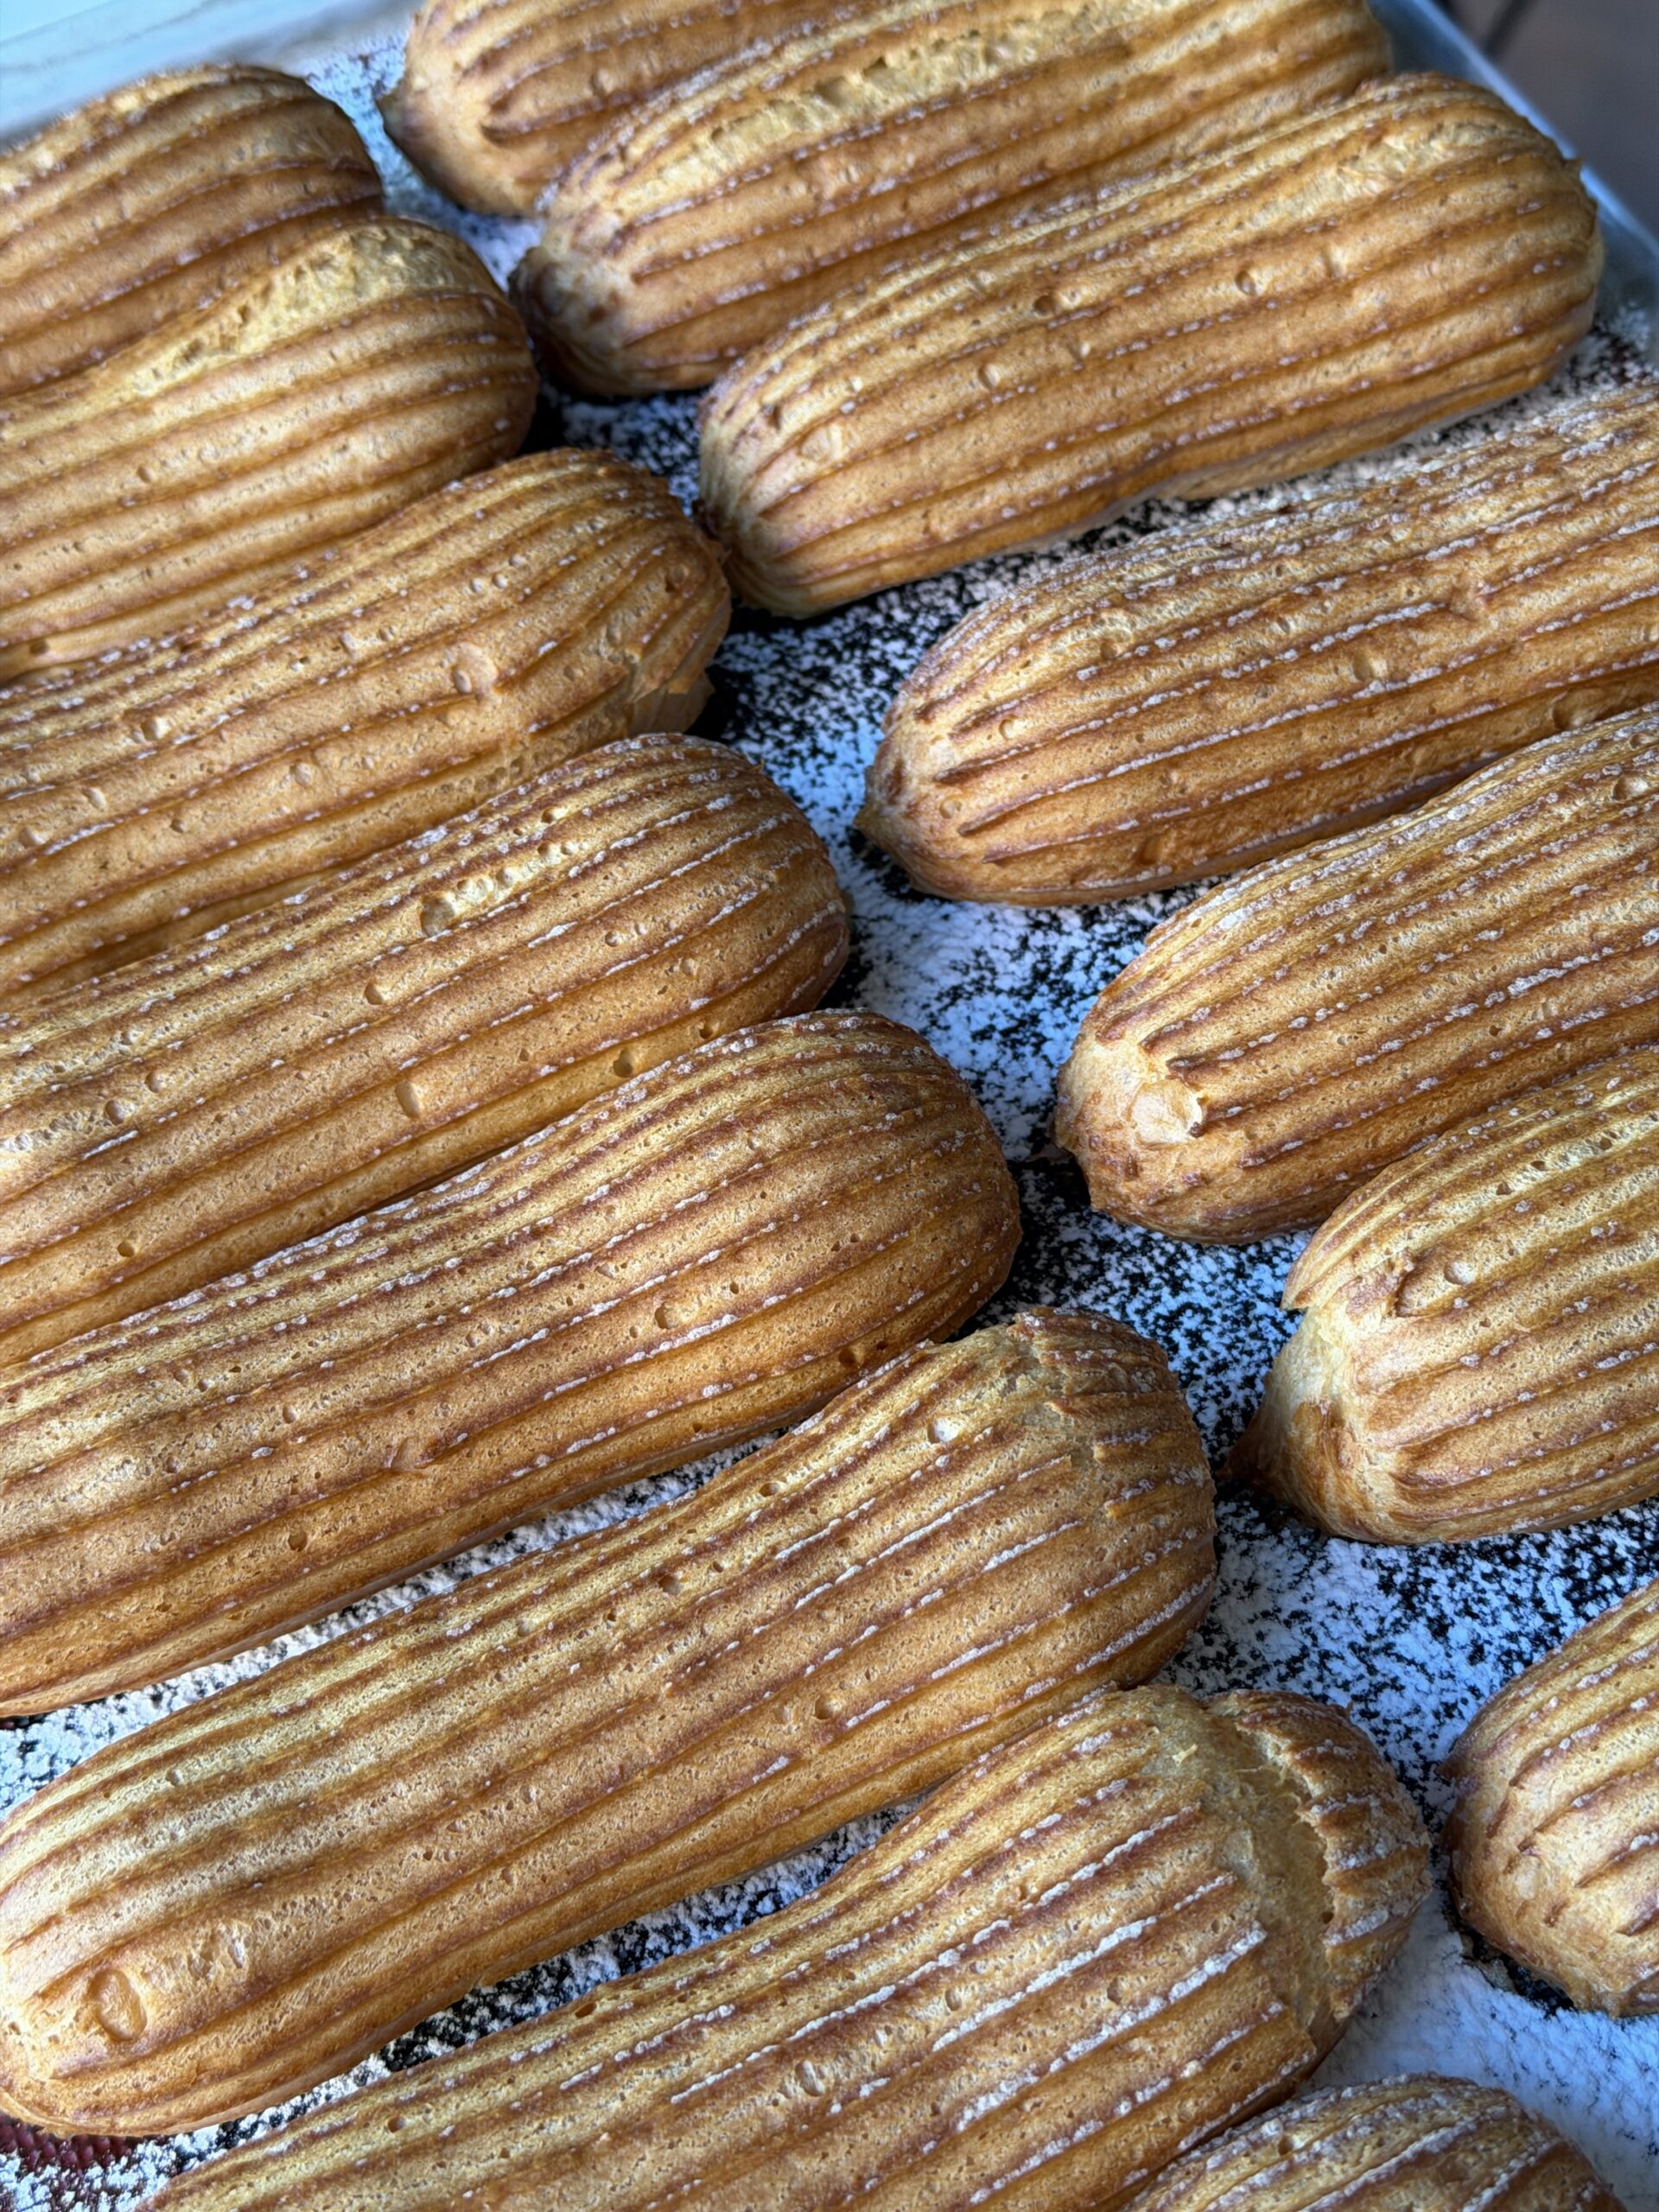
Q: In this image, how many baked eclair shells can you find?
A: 15